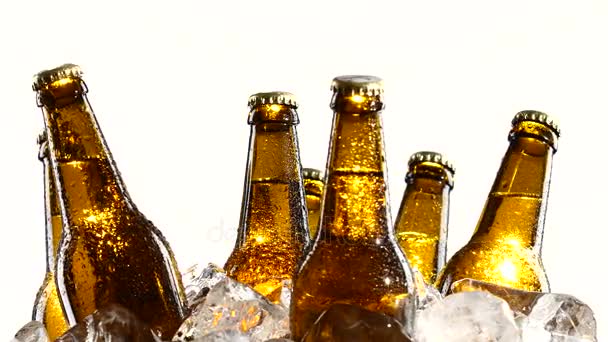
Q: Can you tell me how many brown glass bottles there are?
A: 7